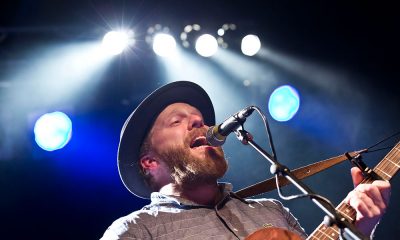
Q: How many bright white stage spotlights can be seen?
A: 4